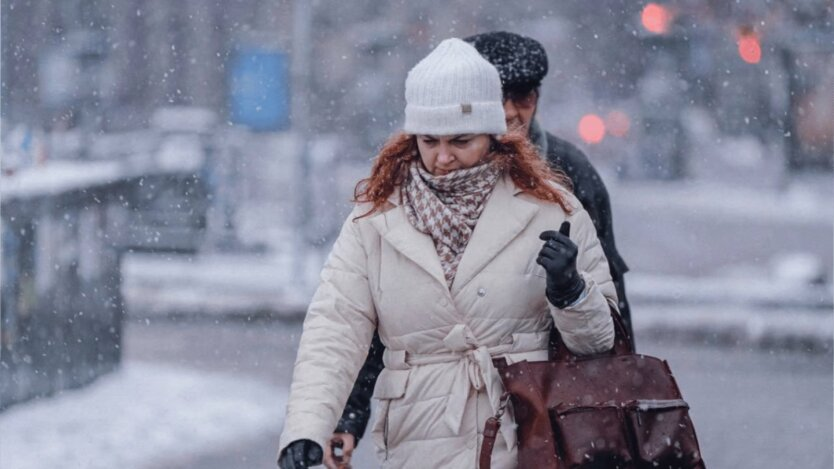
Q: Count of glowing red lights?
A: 4